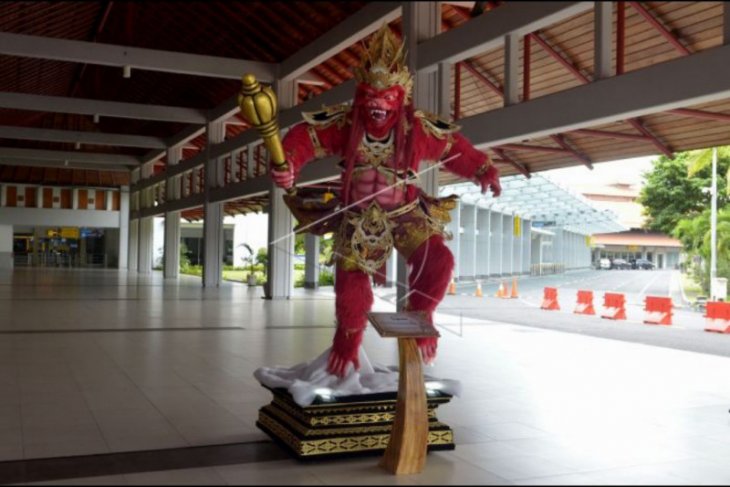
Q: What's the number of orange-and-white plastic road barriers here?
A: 5